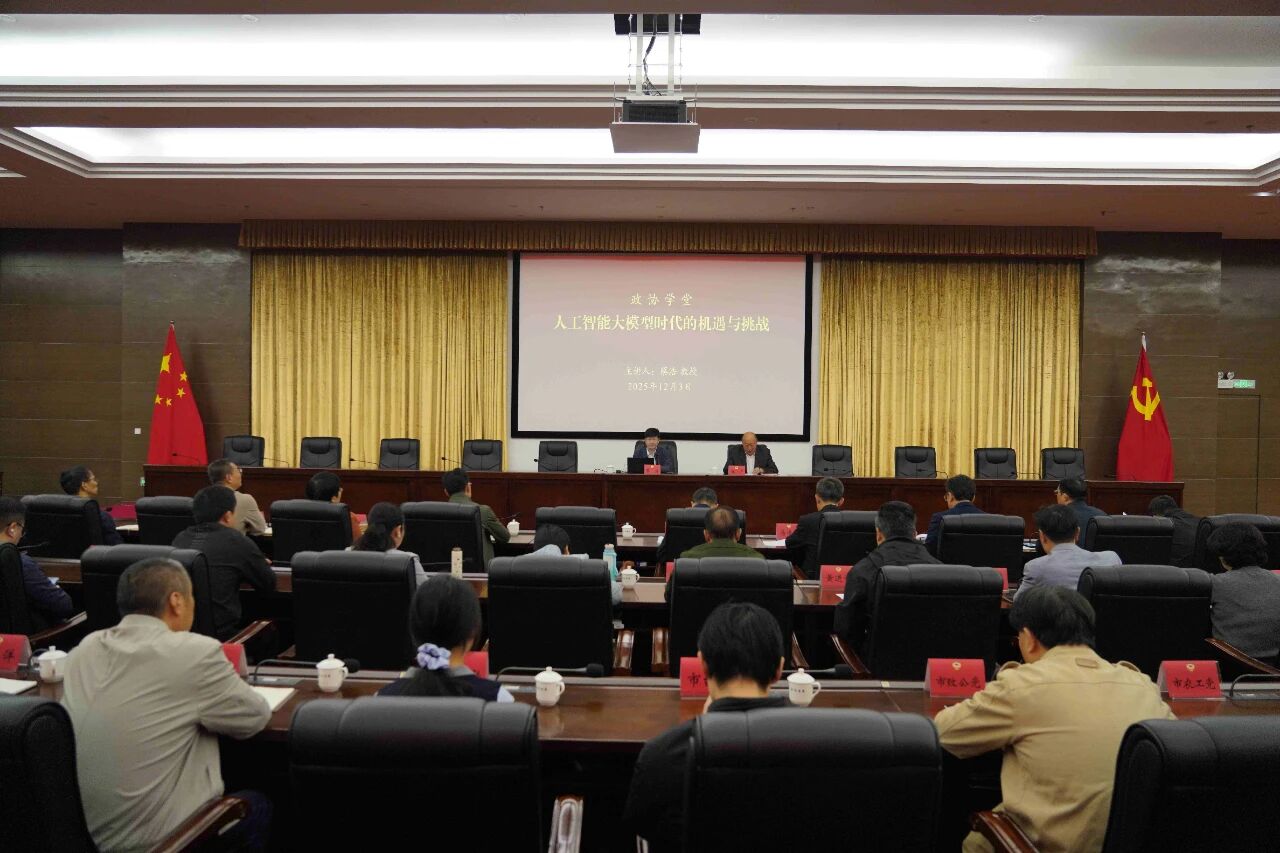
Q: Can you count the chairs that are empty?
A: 10